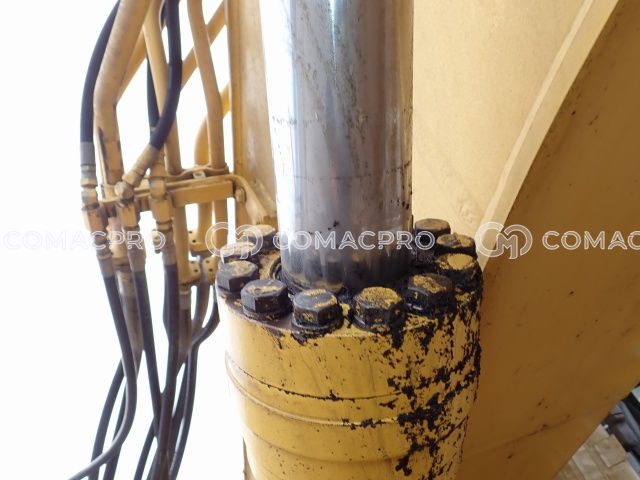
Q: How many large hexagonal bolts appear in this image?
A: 10